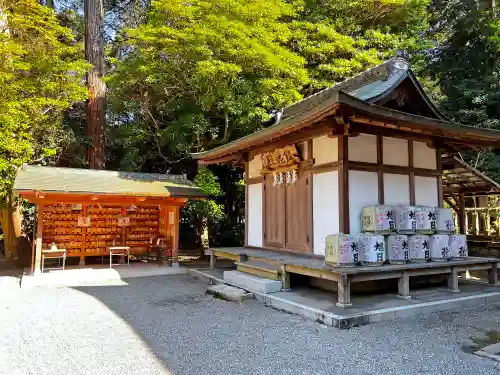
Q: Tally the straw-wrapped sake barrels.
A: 10